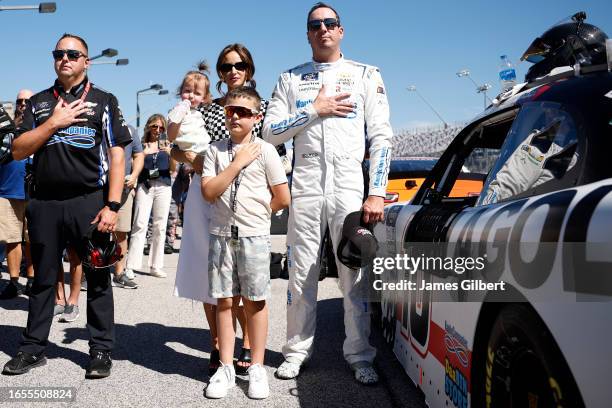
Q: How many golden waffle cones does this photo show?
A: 0